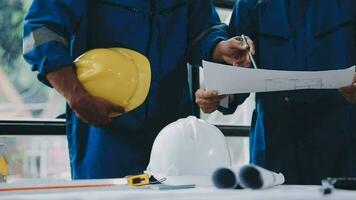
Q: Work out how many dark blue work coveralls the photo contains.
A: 2